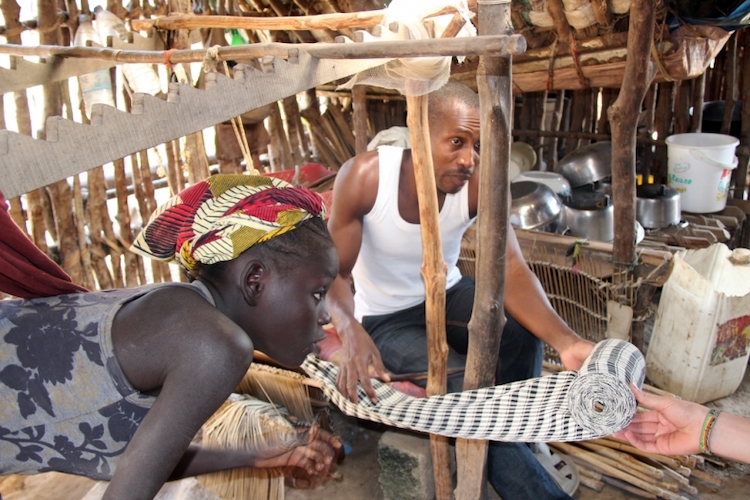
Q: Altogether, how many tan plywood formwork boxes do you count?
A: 0